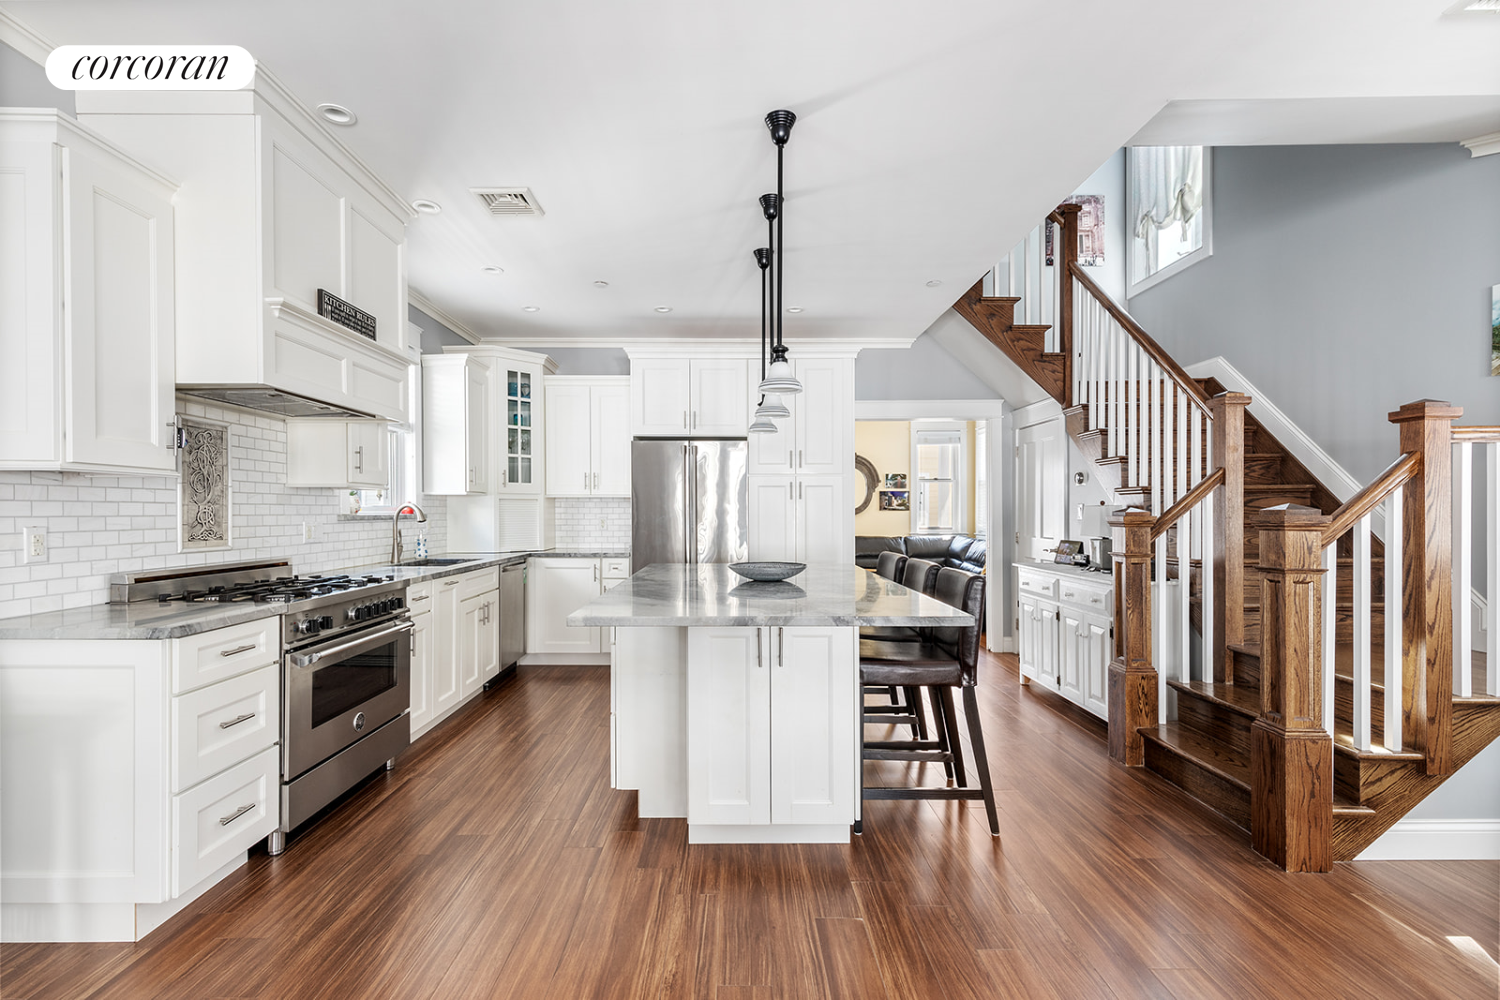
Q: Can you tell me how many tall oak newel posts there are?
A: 5